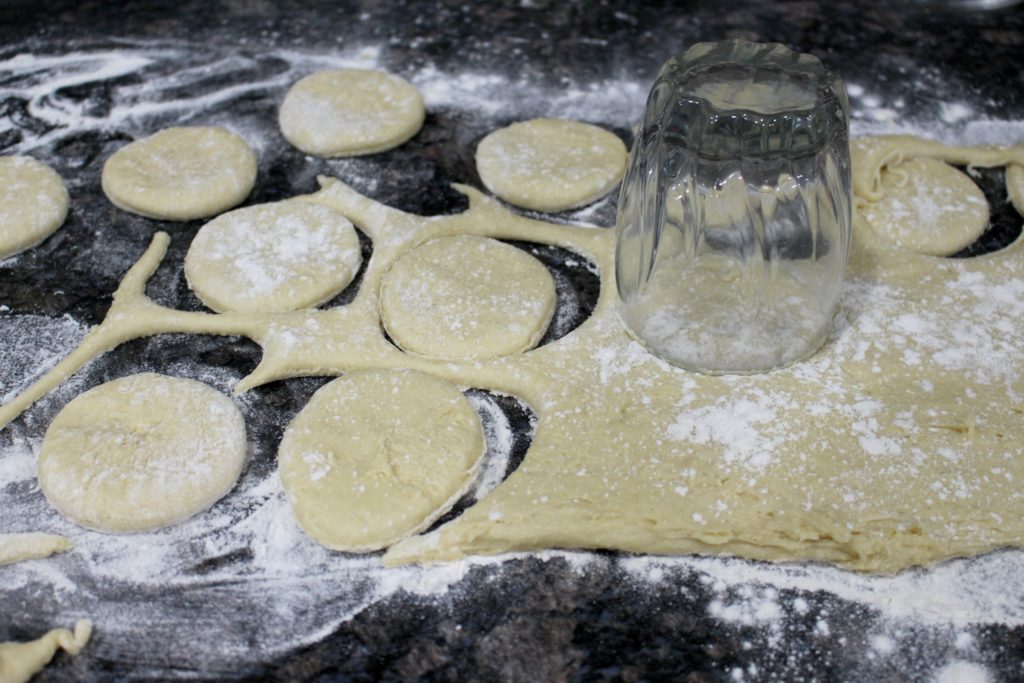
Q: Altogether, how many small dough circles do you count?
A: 9